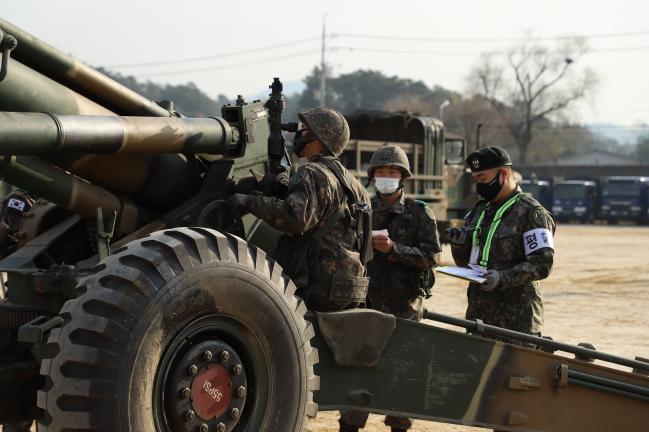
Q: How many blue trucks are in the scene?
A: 3